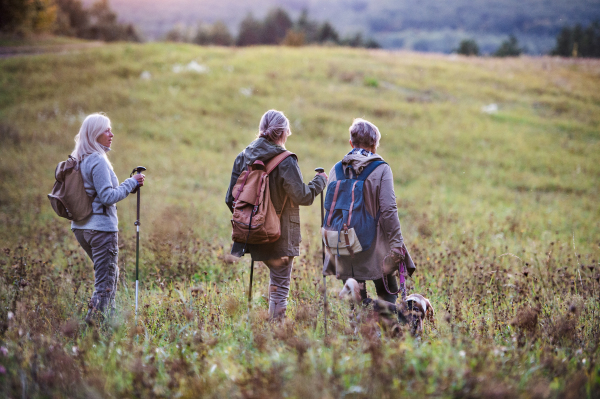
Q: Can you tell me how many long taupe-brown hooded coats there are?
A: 1